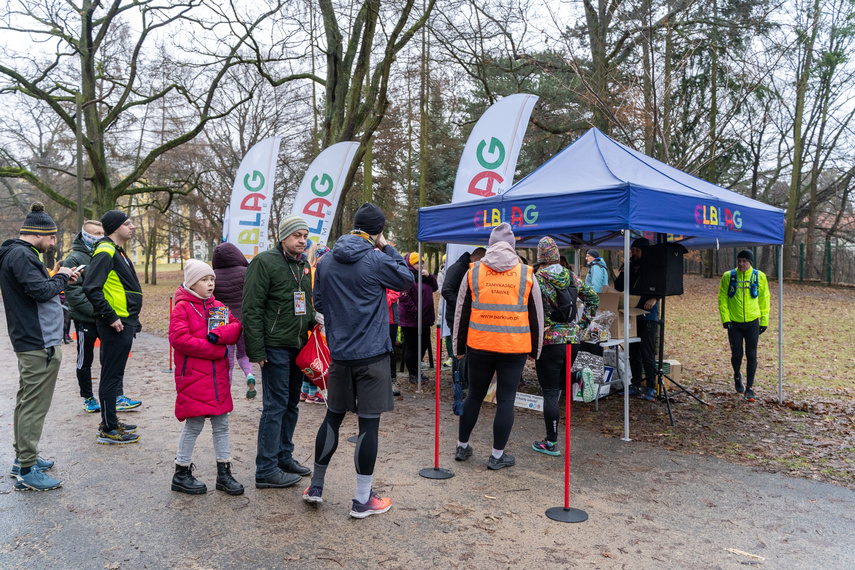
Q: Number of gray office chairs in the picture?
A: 0